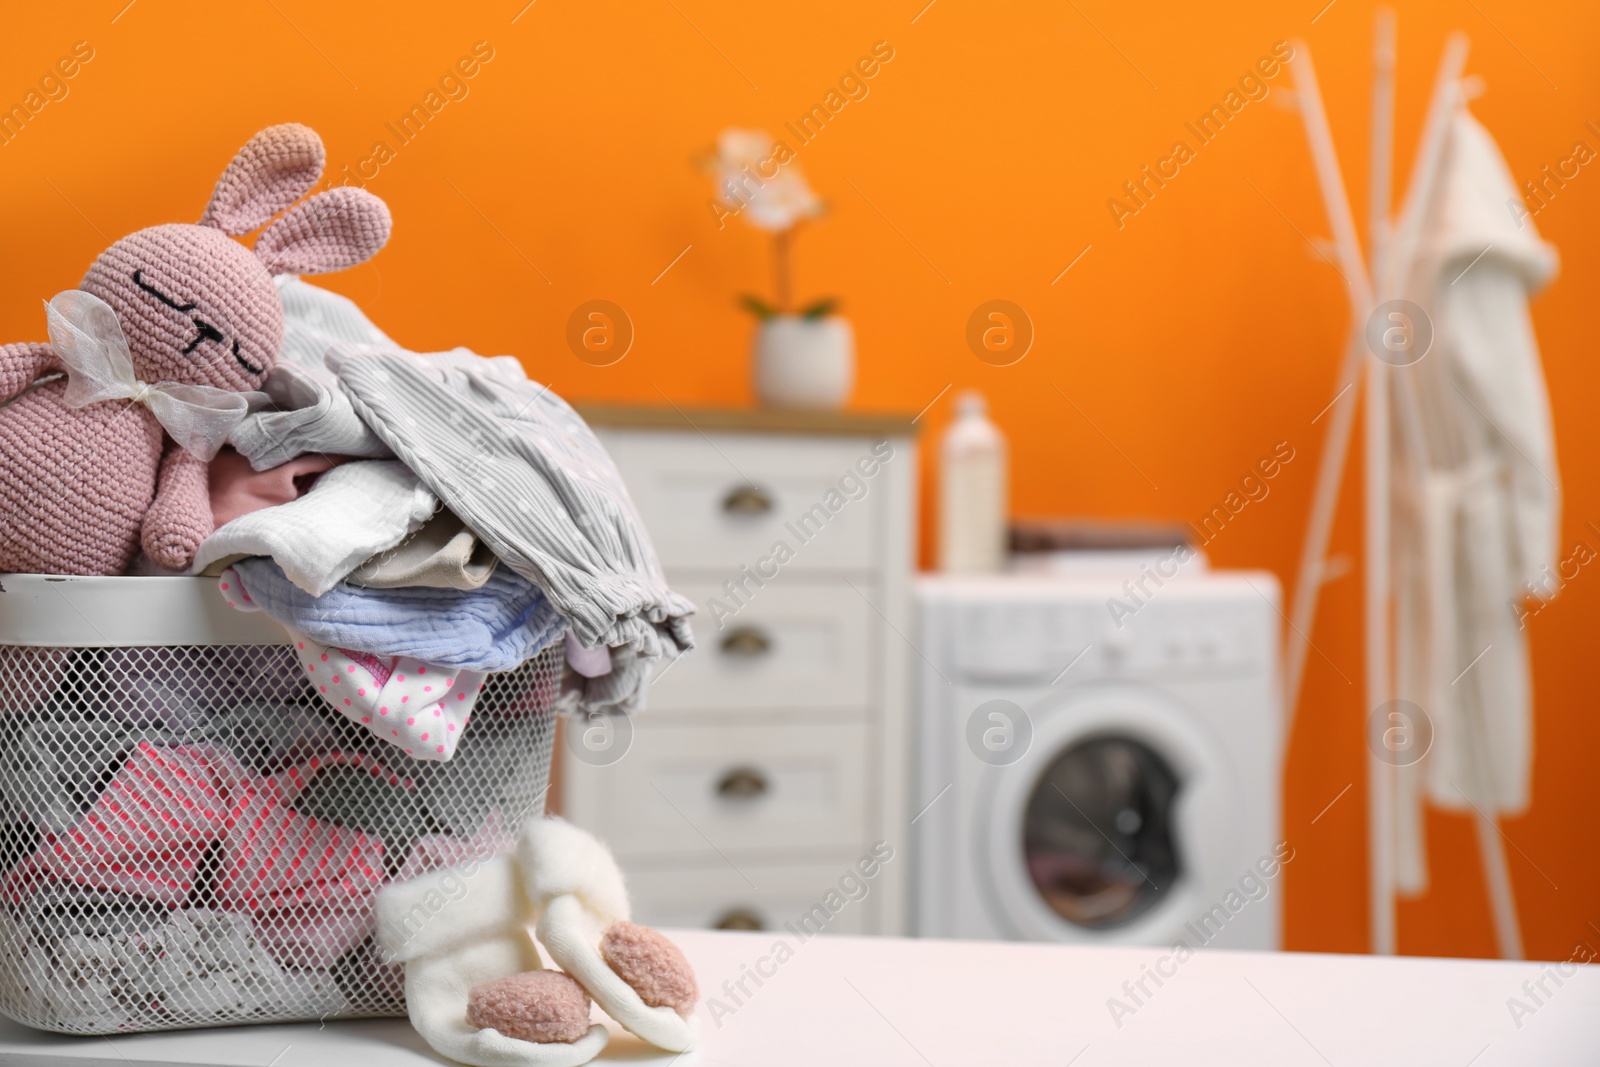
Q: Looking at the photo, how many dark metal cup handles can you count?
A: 4